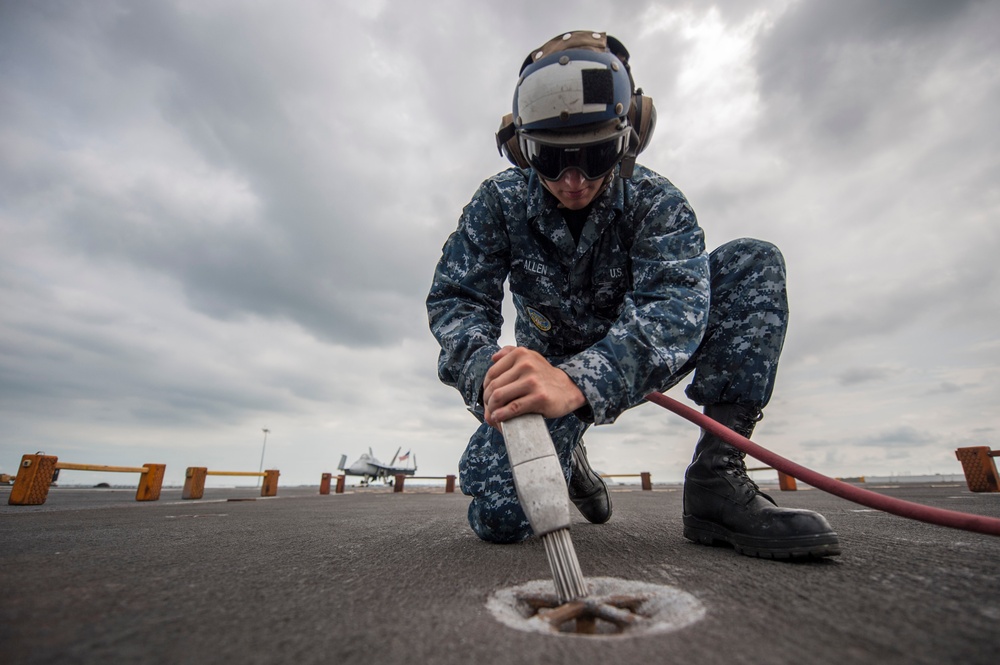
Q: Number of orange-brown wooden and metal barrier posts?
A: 11